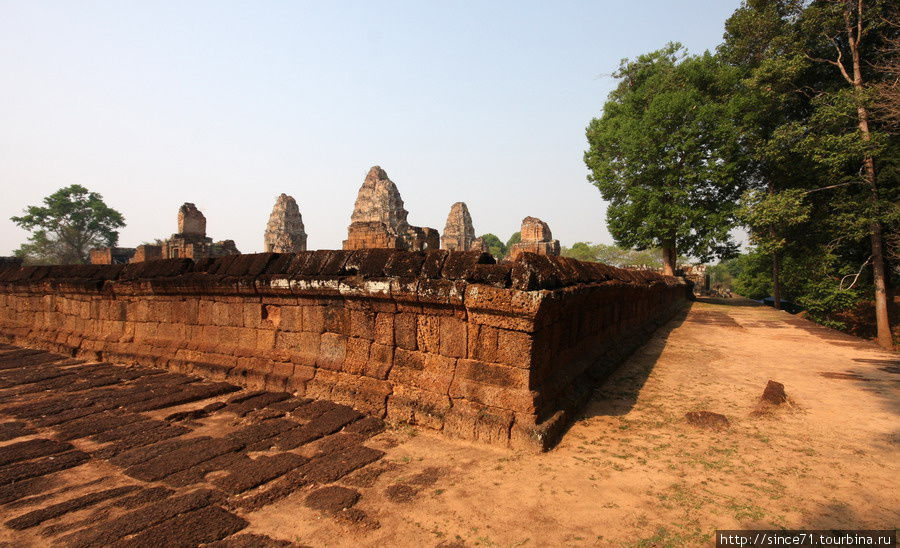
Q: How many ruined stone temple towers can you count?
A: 5